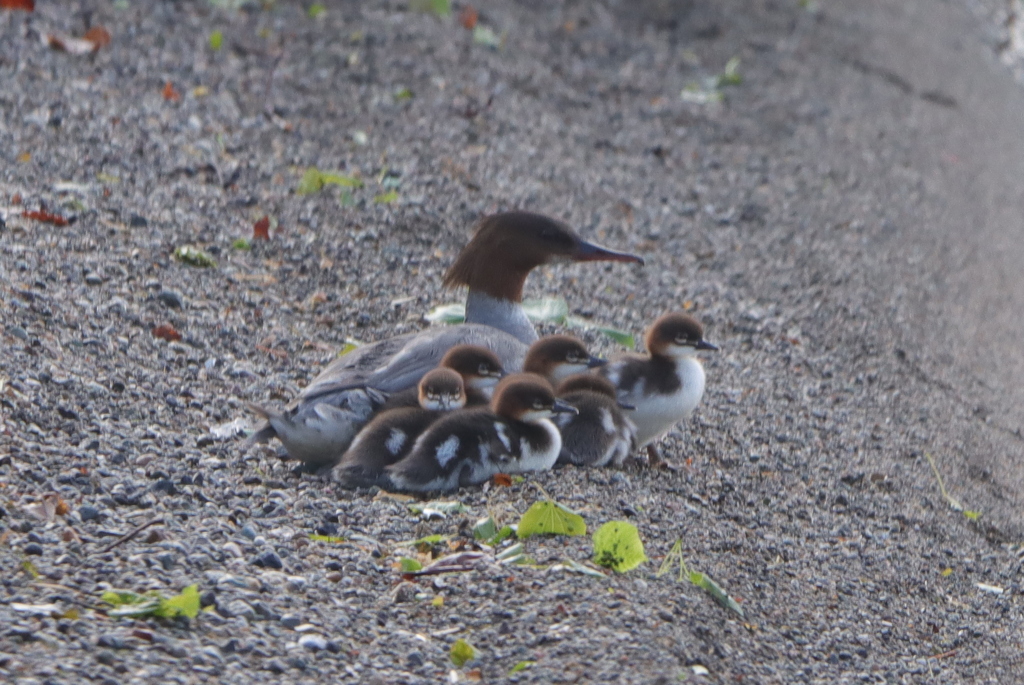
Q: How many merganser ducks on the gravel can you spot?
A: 7